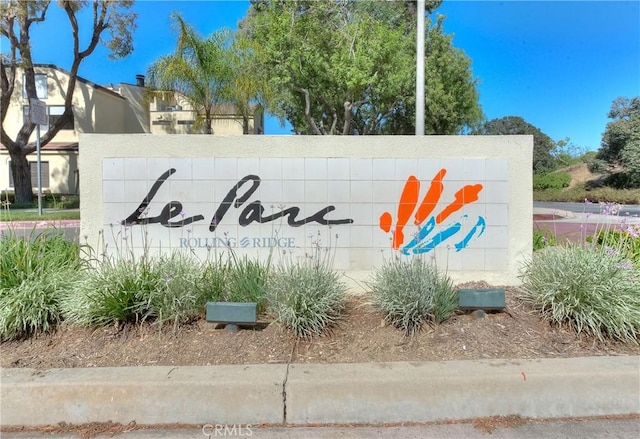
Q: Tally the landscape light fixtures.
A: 2